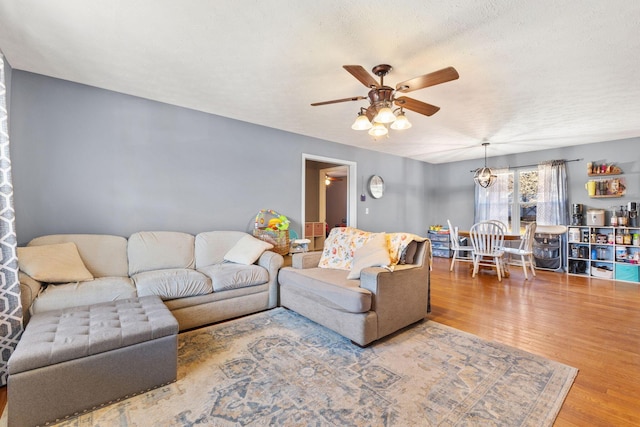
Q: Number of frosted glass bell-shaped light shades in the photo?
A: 4